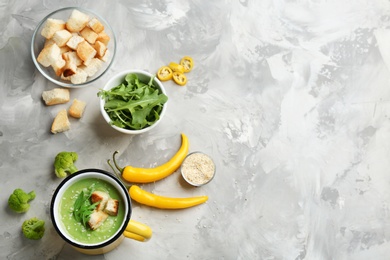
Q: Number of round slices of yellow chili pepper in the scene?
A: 4